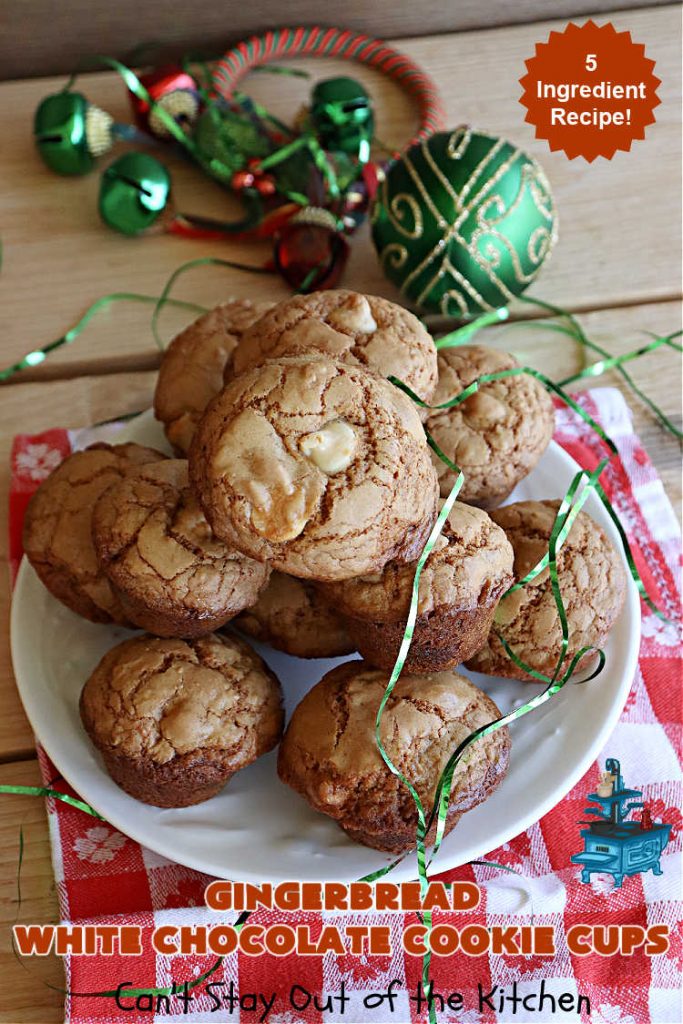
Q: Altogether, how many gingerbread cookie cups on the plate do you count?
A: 11